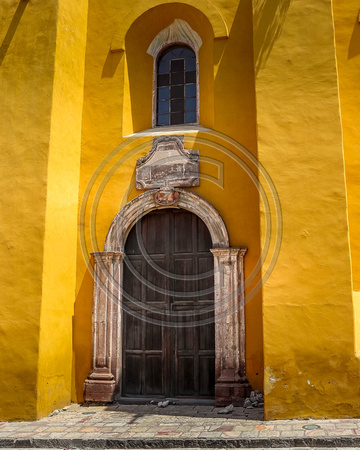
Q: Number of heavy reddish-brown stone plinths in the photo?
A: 2